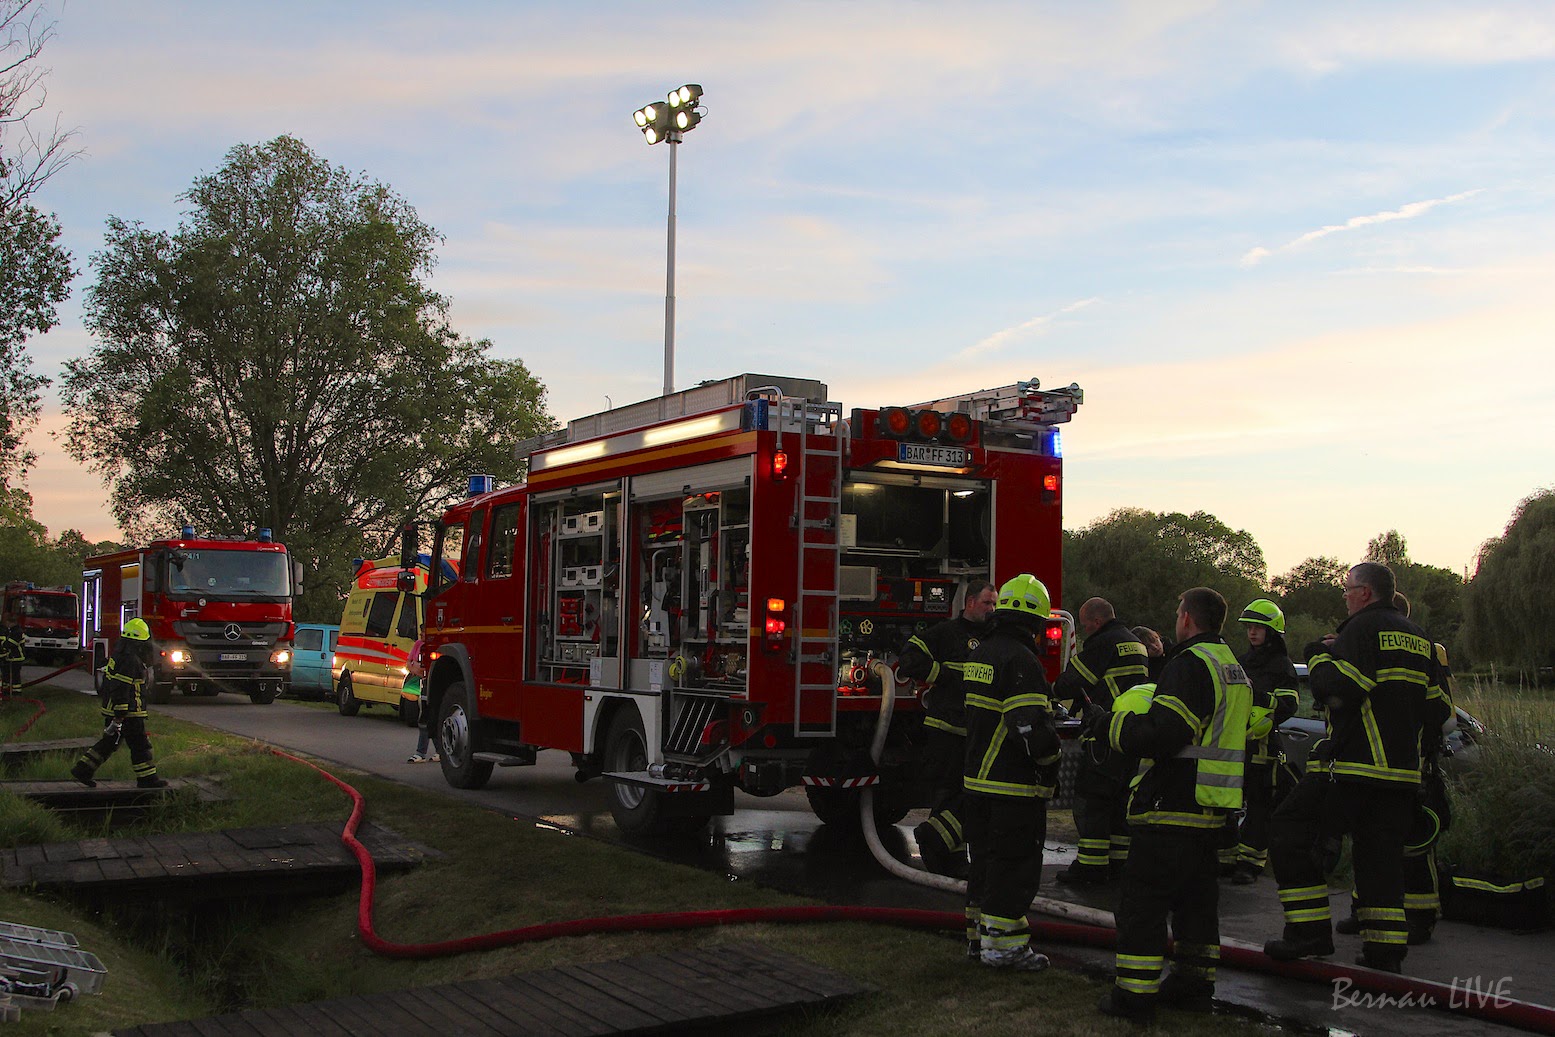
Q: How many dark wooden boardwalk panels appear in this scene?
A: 4